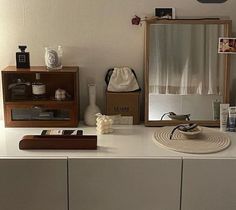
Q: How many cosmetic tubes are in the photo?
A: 2